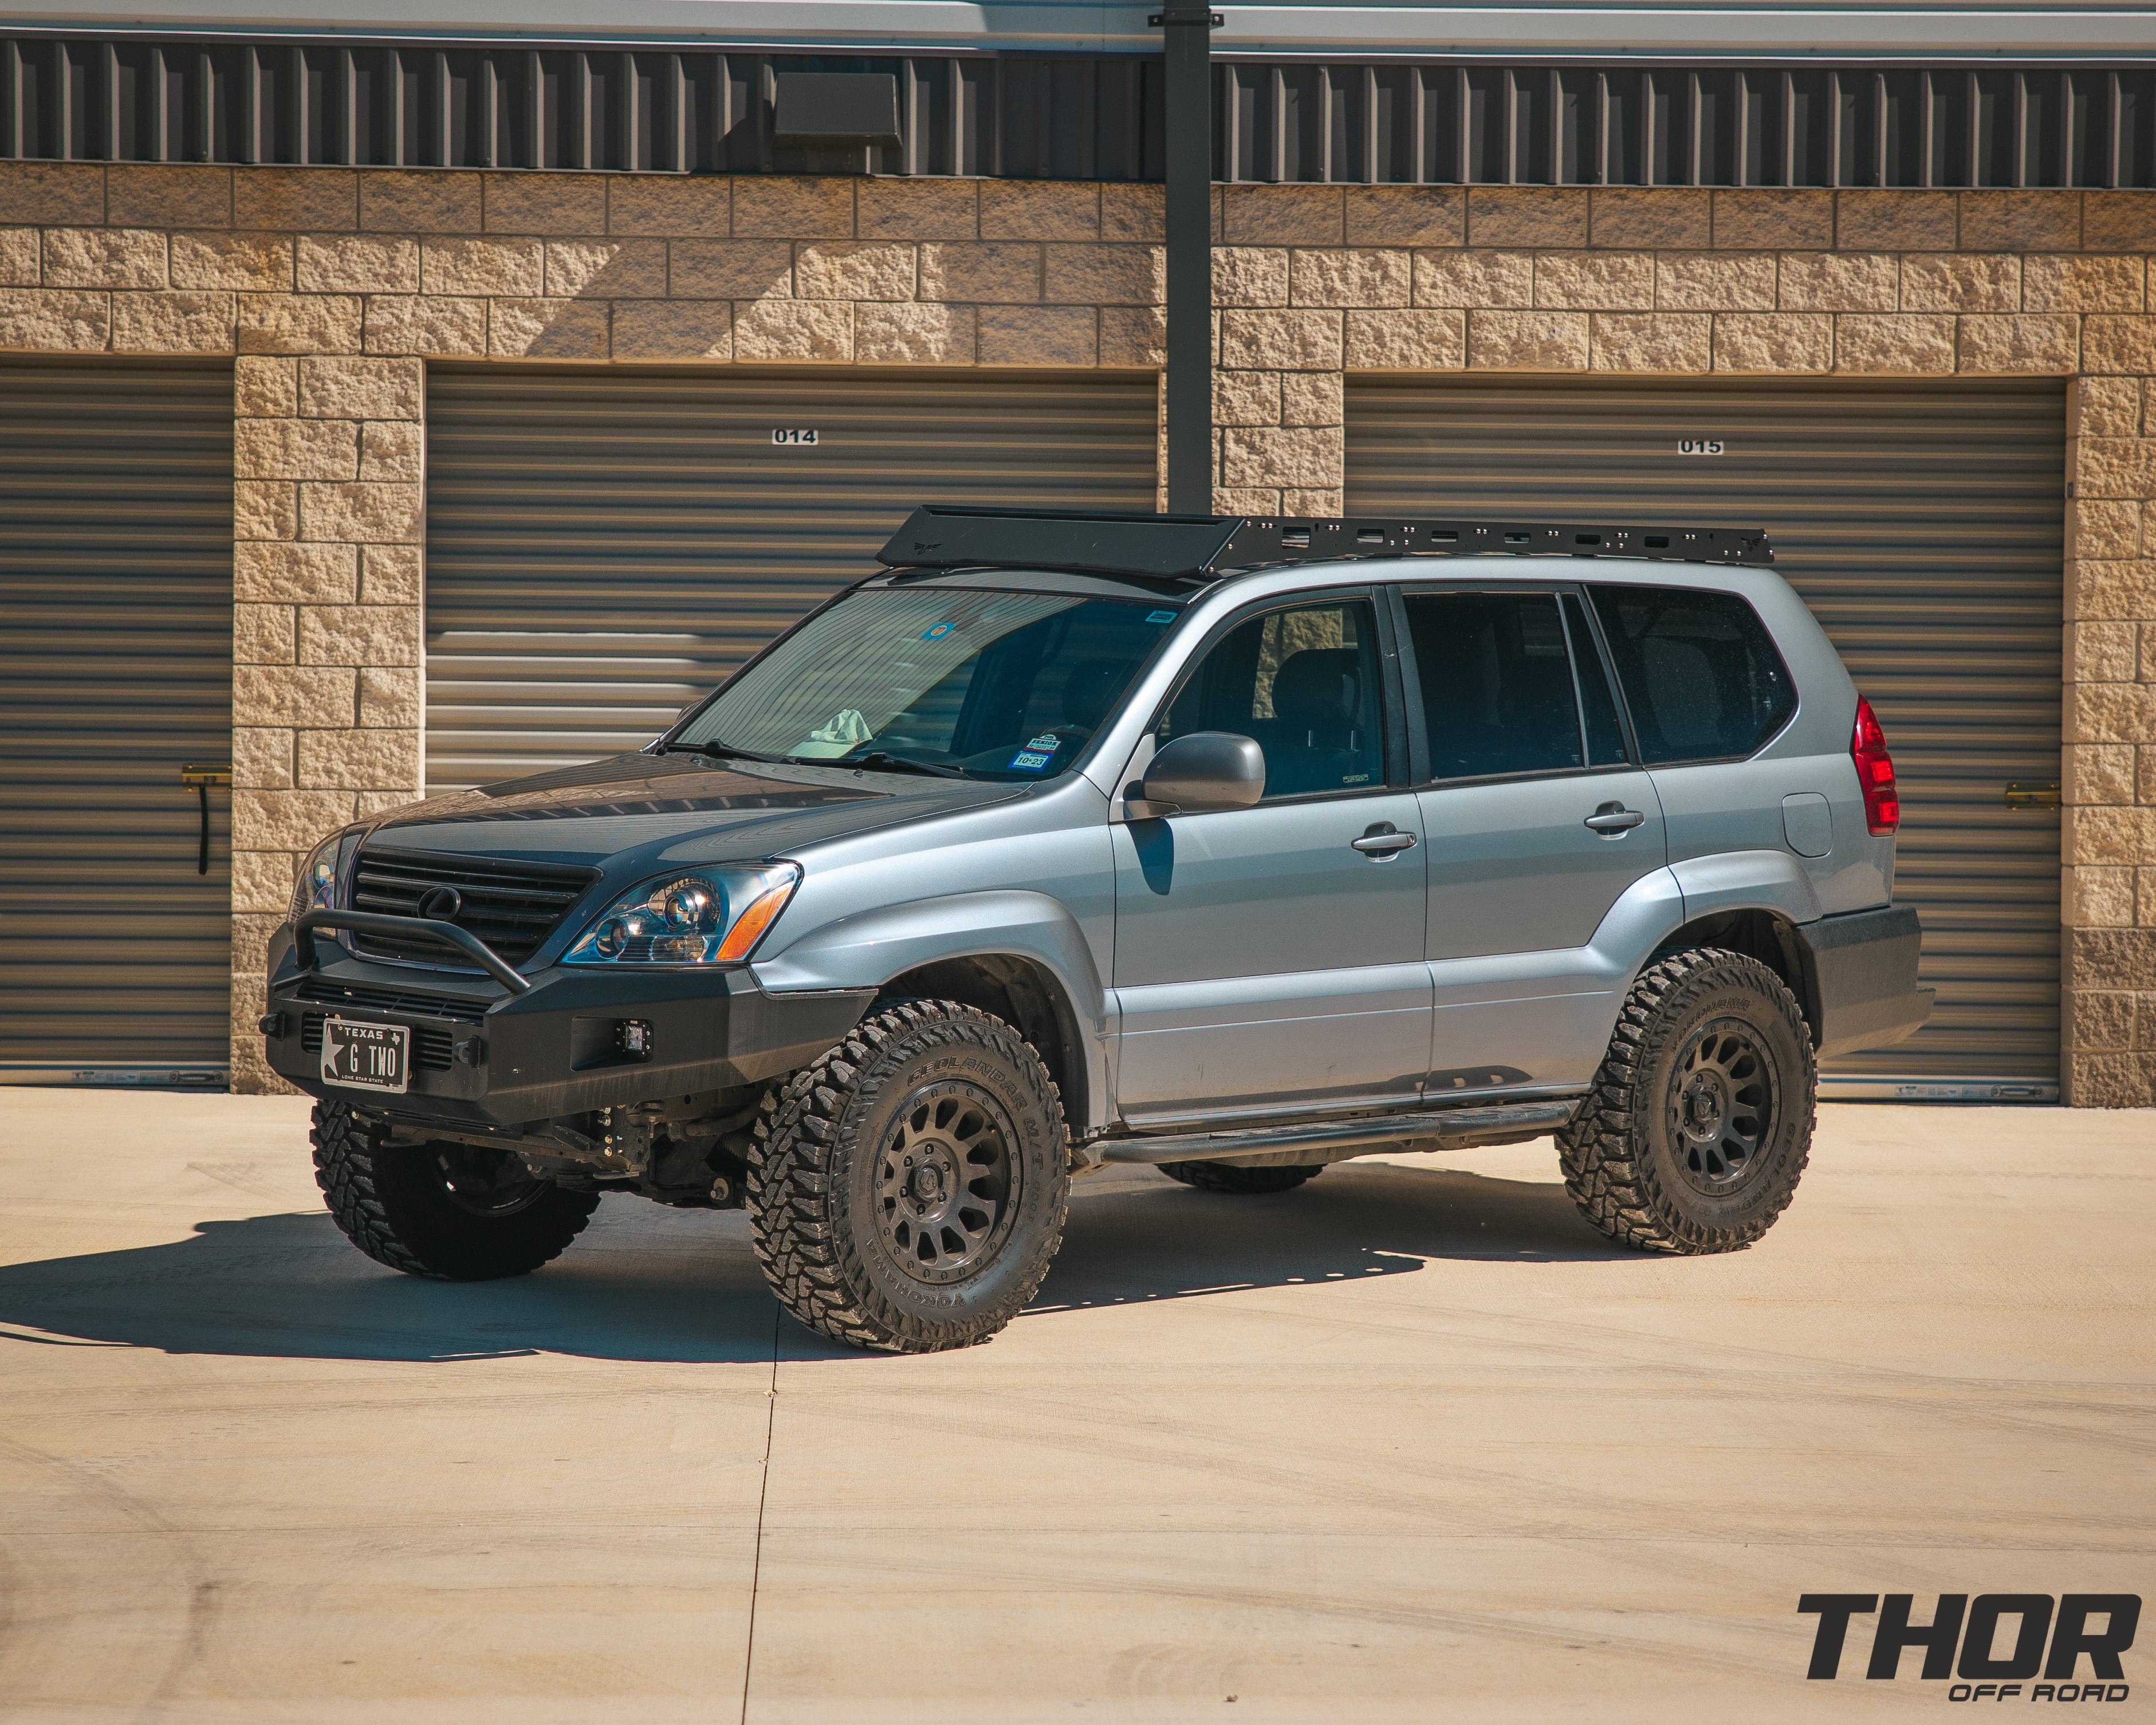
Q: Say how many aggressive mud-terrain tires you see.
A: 4